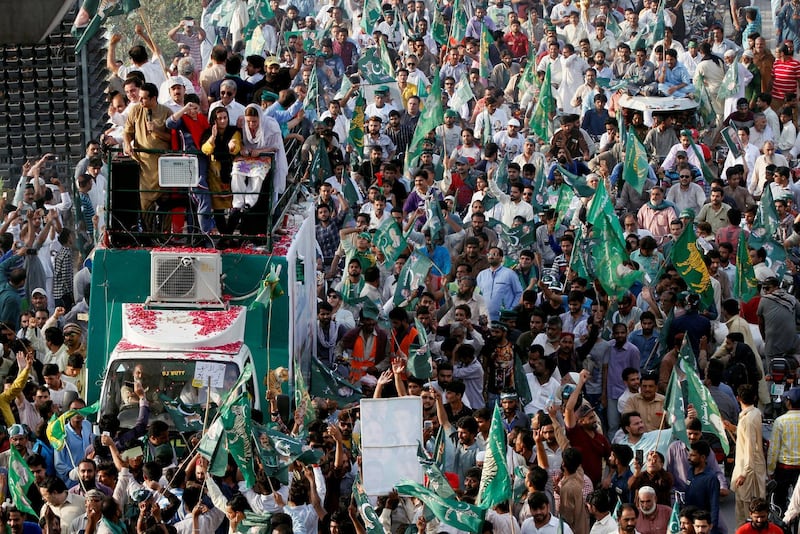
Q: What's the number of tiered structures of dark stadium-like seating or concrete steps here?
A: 1